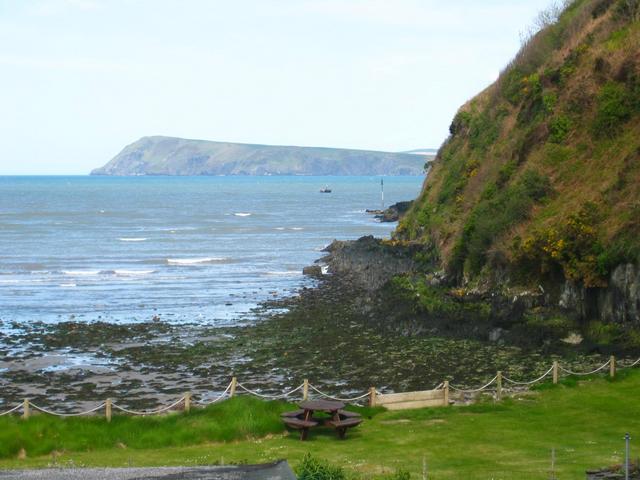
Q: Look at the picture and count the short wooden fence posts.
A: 10